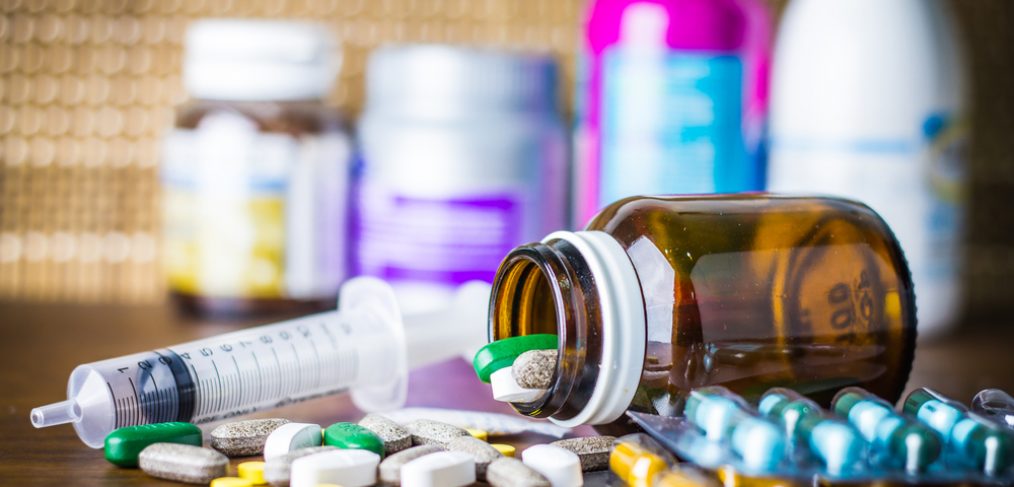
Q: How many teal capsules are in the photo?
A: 8